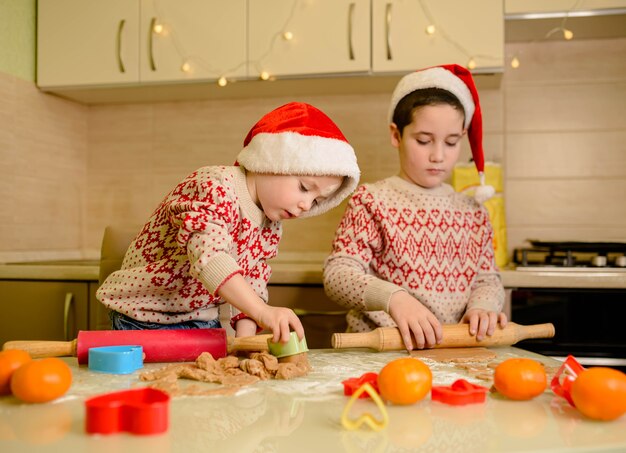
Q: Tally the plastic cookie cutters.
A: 7